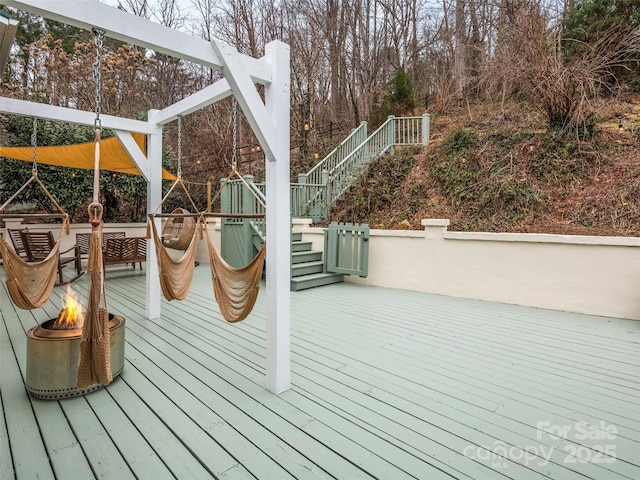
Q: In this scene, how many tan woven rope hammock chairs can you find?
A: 4